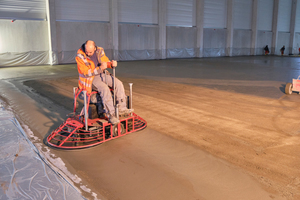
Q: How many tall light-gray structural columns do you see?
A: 8